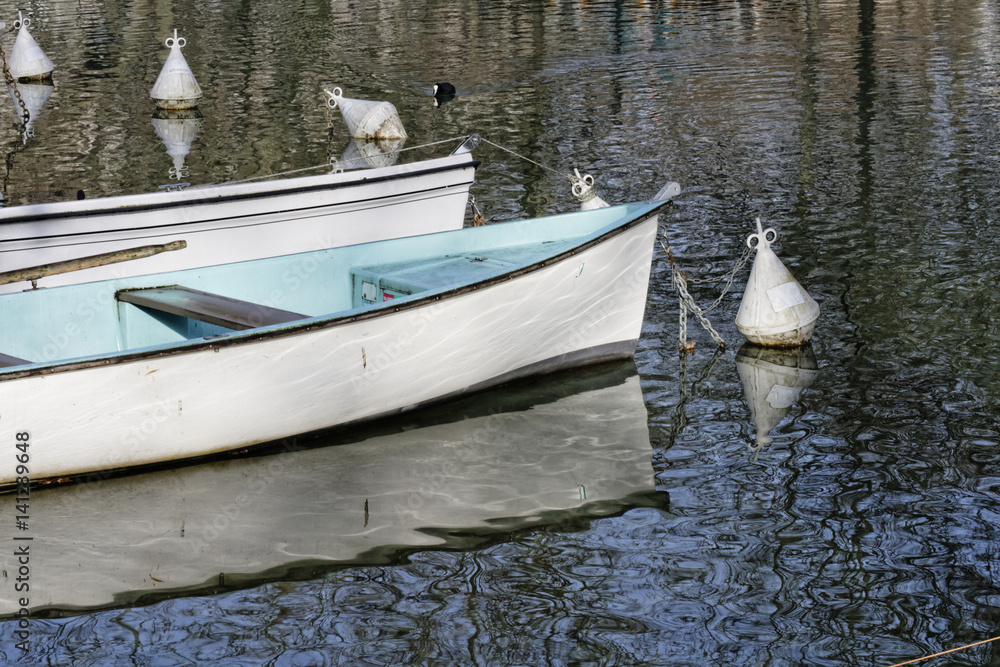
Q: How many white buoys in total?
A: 5